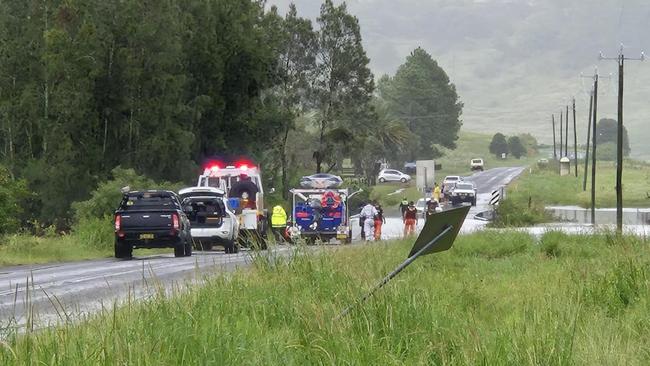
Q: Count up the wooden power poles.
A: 7